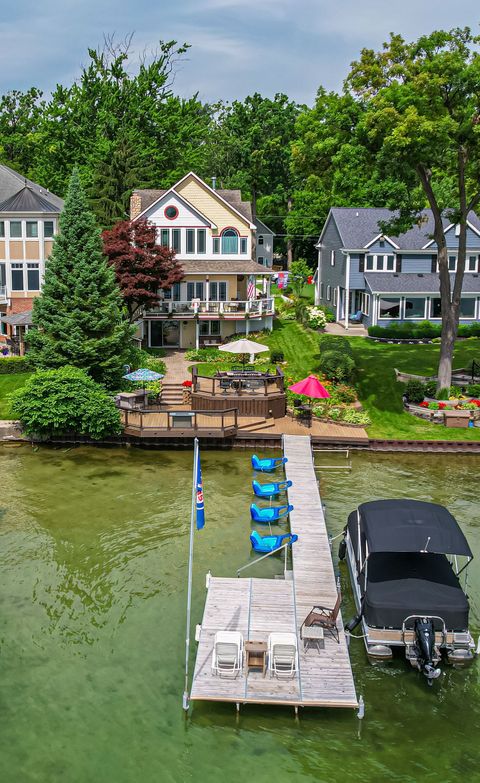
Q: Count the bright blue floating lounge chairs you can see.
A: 4